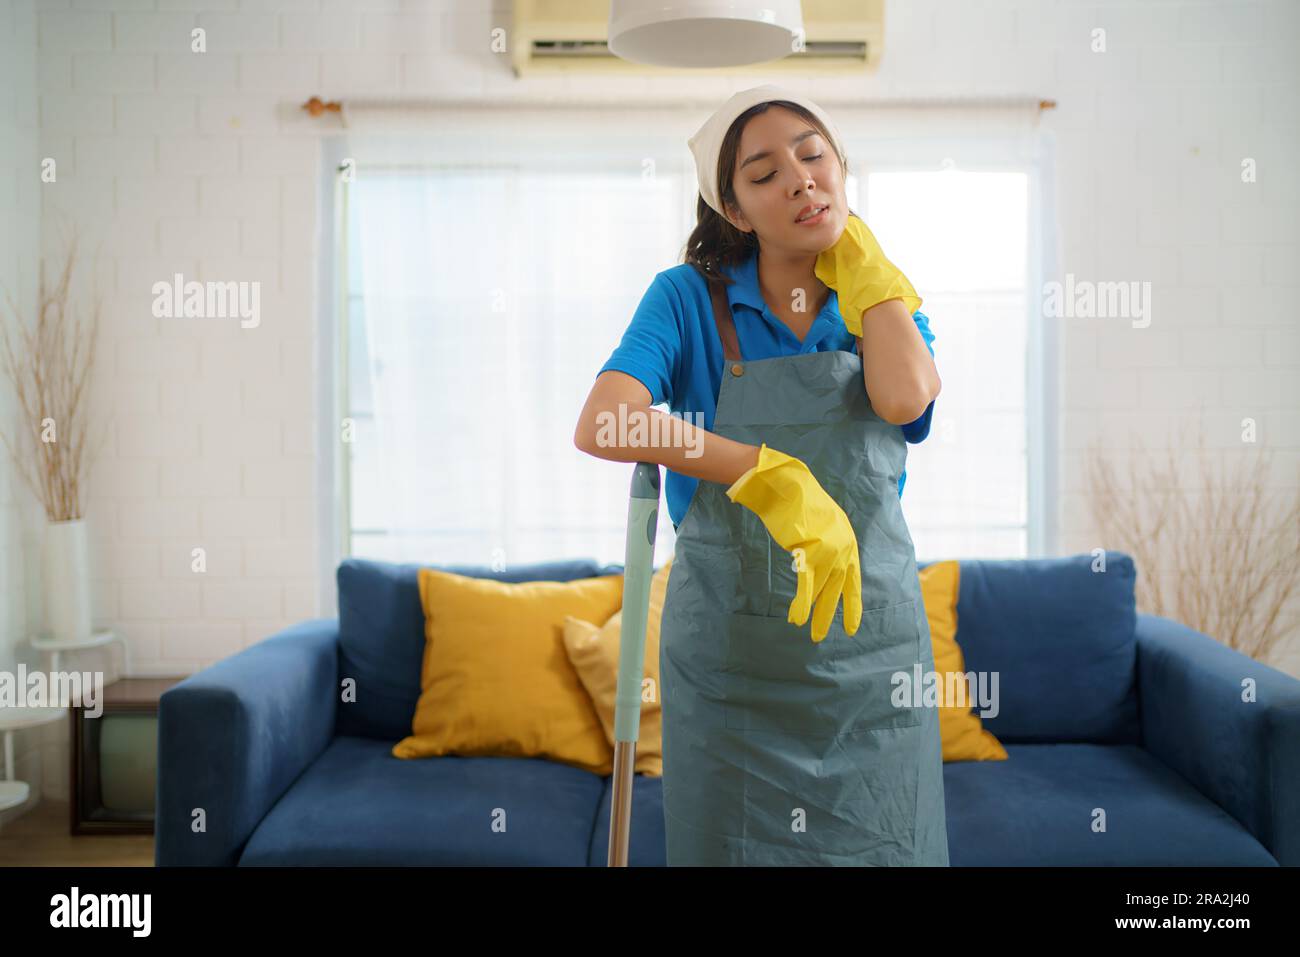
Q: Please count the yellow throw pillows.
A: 3